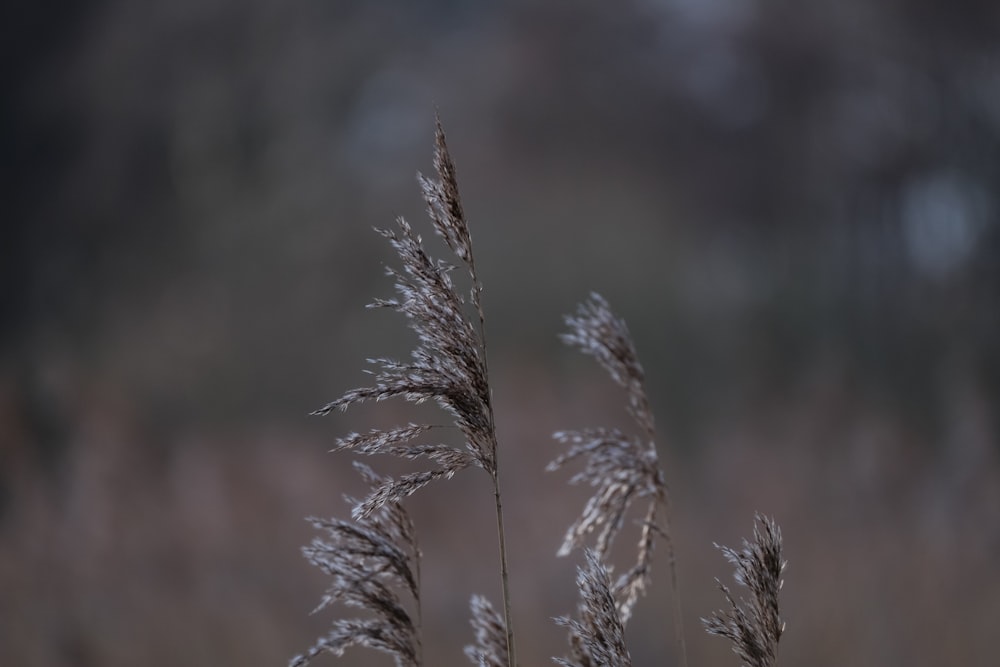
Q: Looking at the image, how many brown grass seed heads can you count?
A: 6